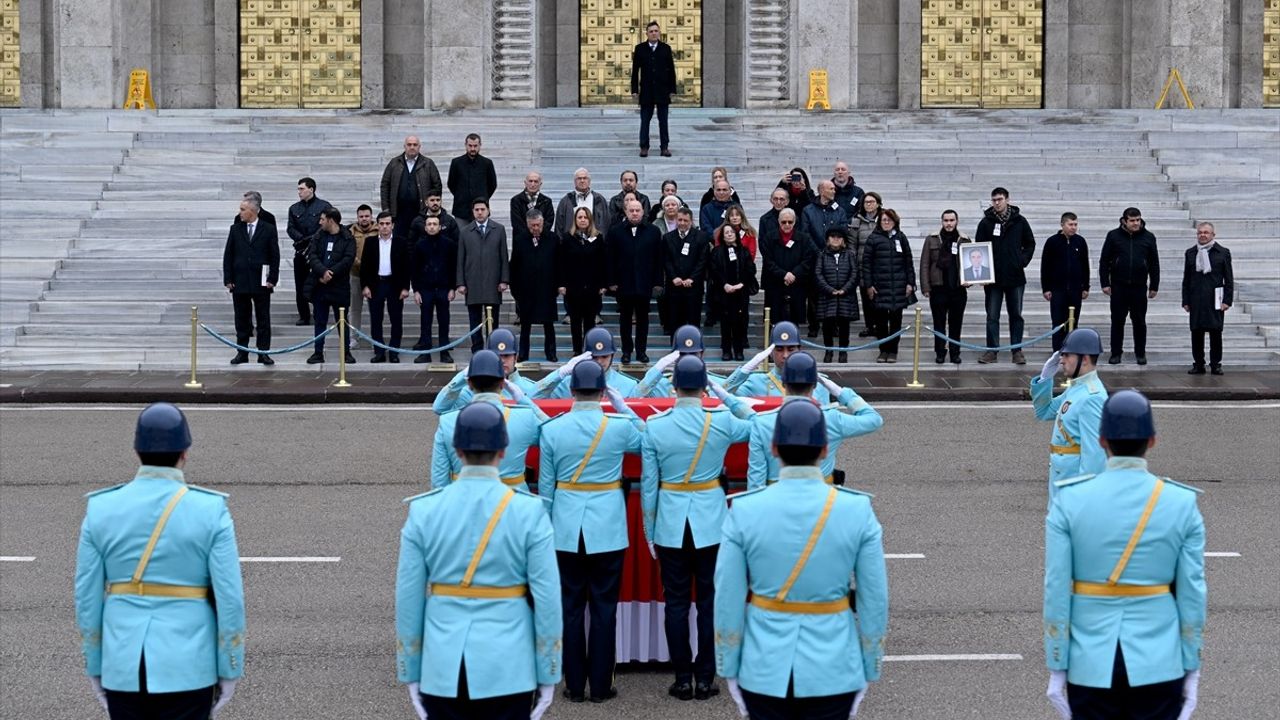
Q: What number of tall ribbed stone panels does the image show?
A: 2